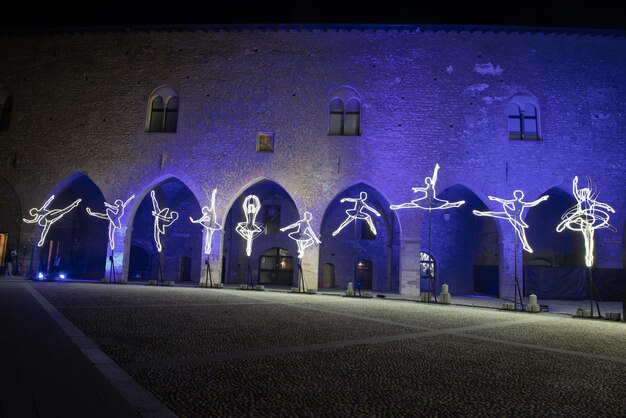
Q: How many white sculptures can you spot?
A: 10